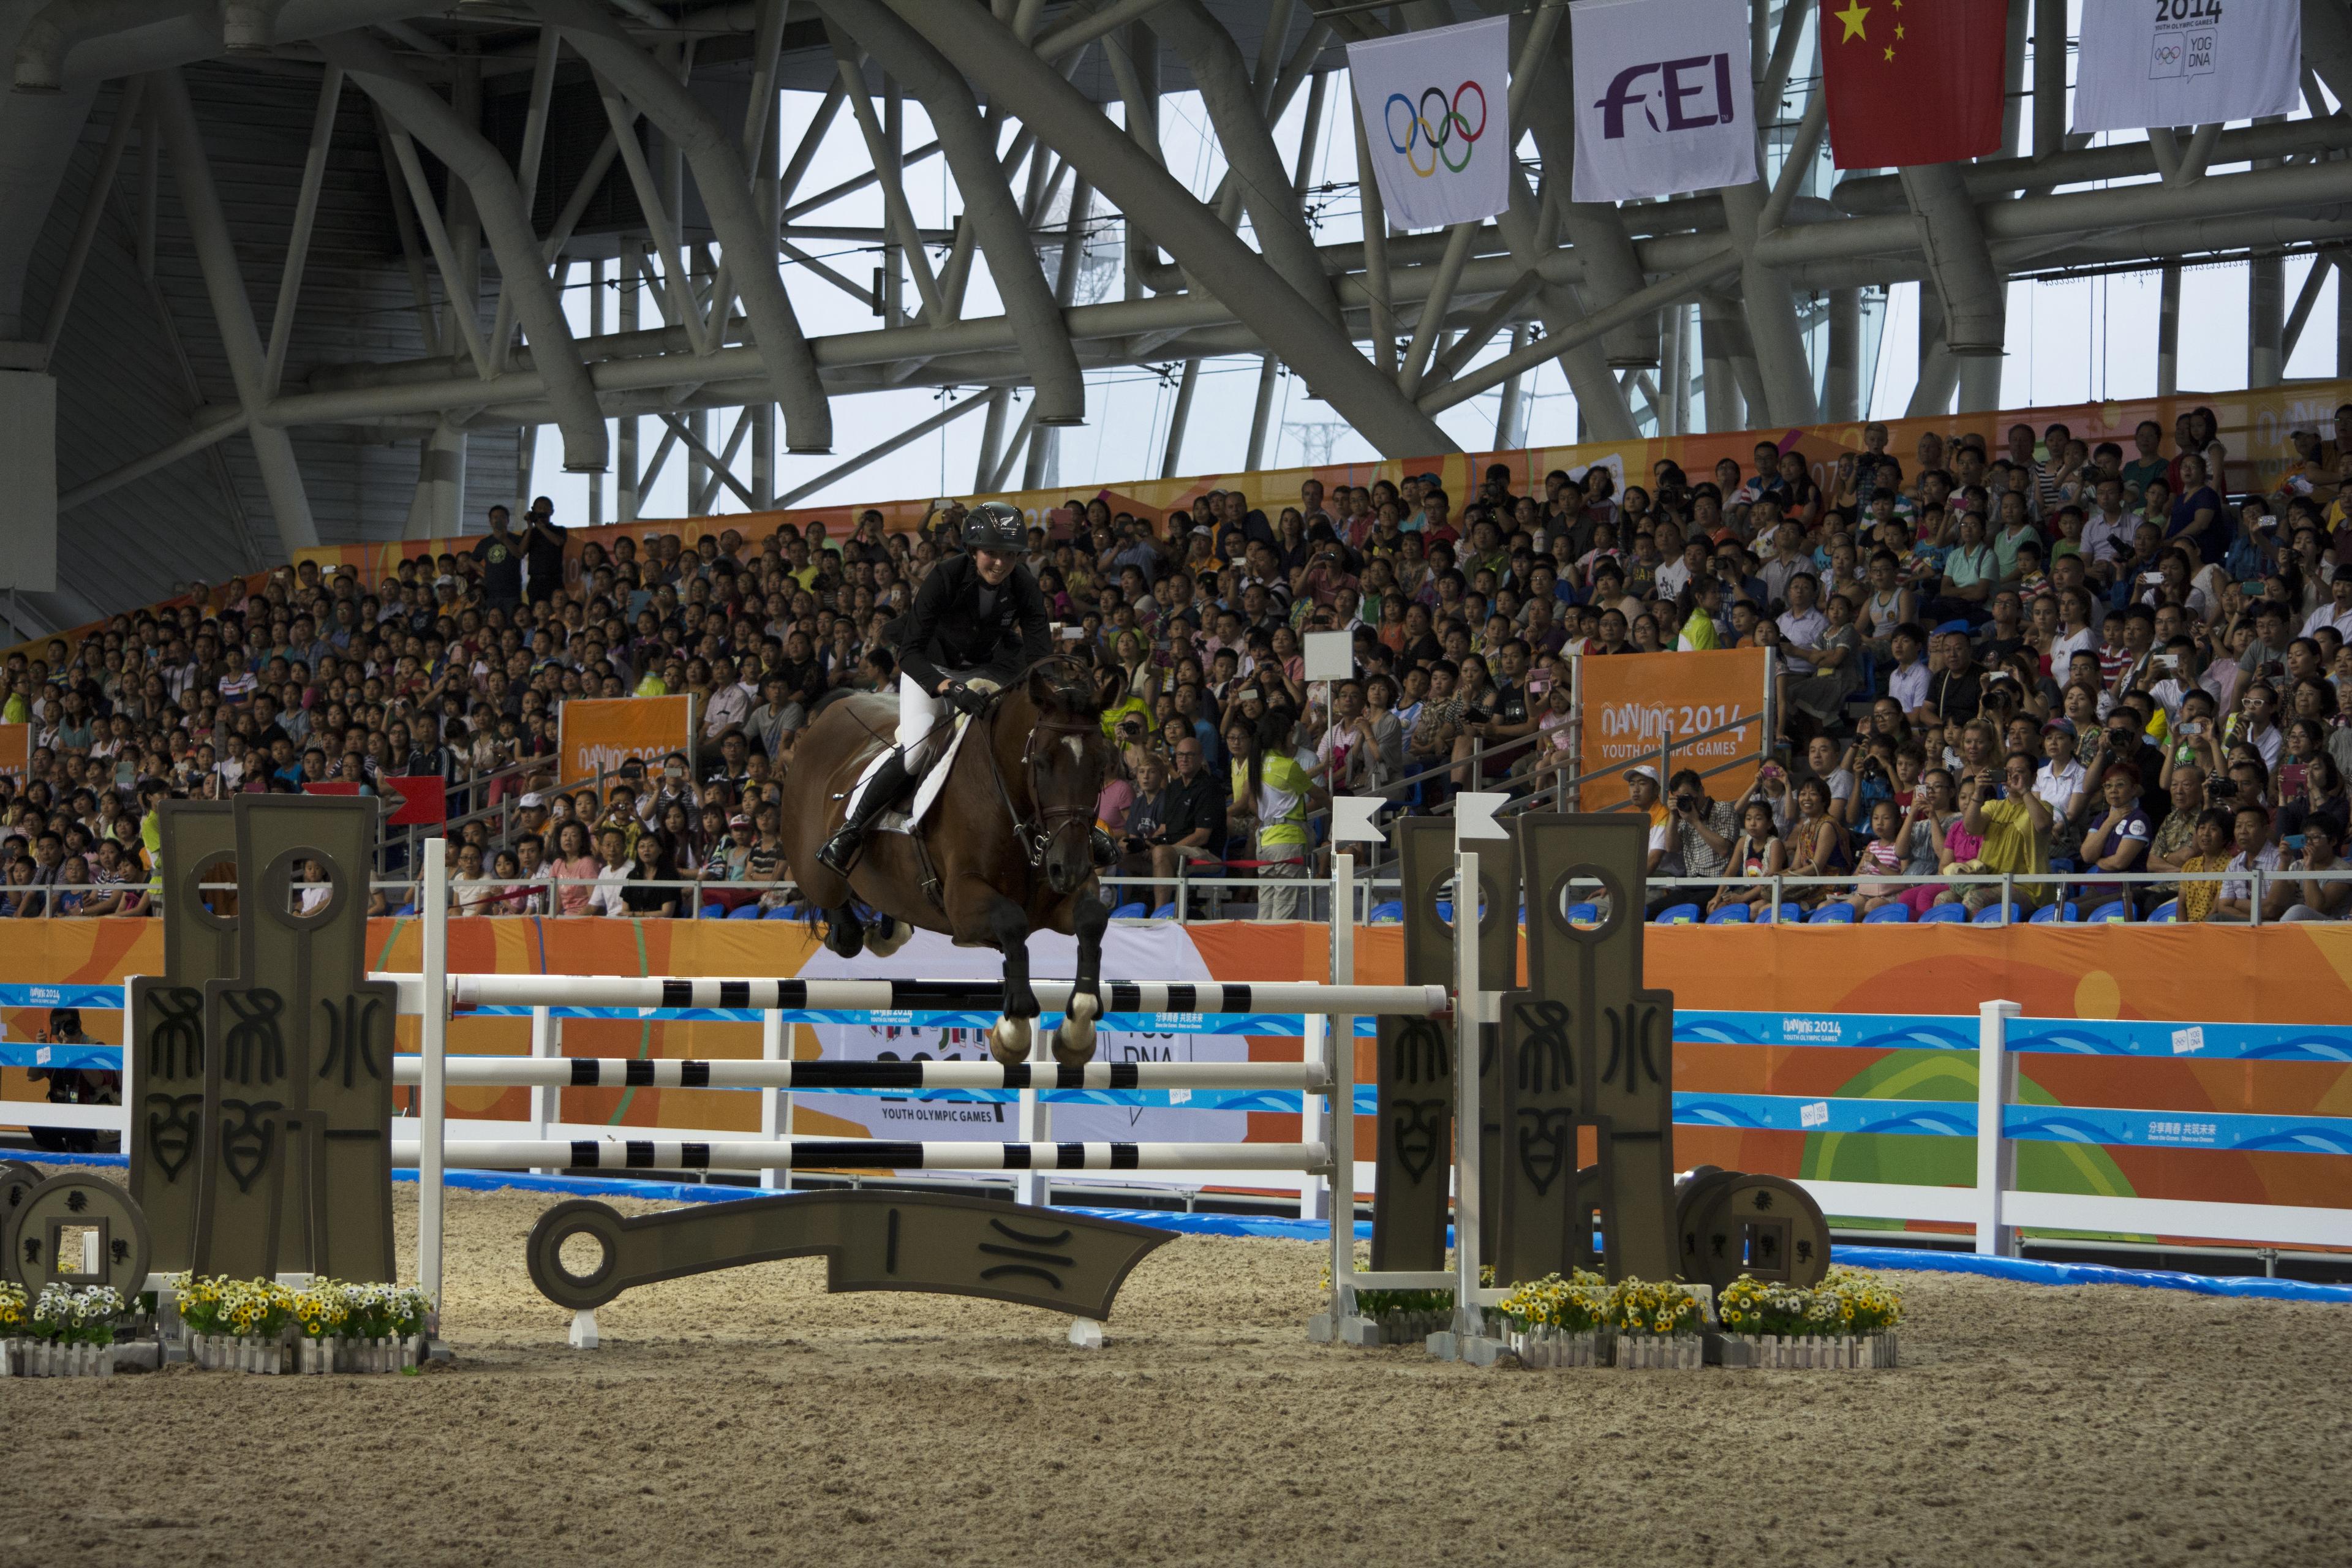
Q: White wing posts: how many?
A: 3